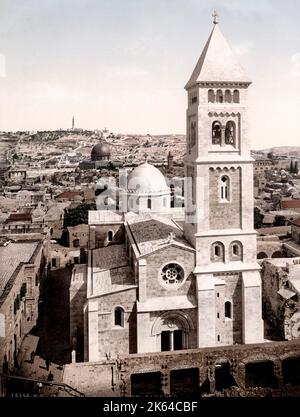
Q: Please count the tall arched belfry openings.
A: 2